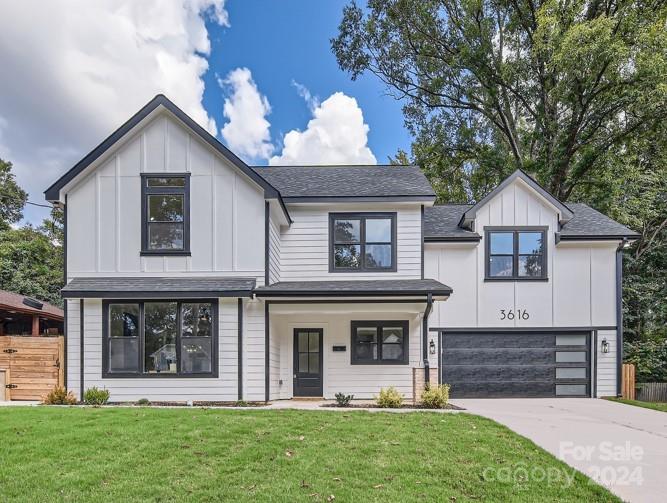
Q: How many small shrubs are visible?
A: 5